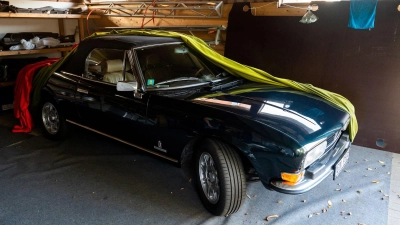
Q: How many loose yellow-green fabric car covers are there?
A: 1